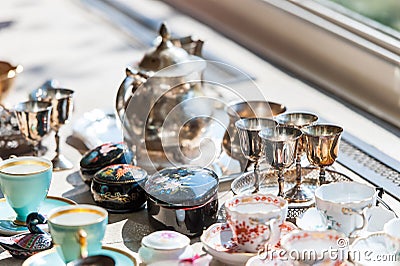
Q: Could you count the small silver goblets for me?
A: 6